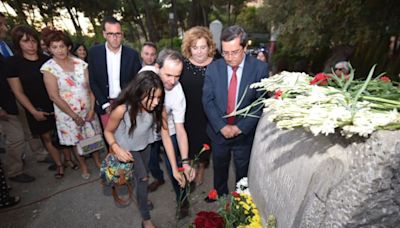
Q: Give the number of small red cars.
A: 0